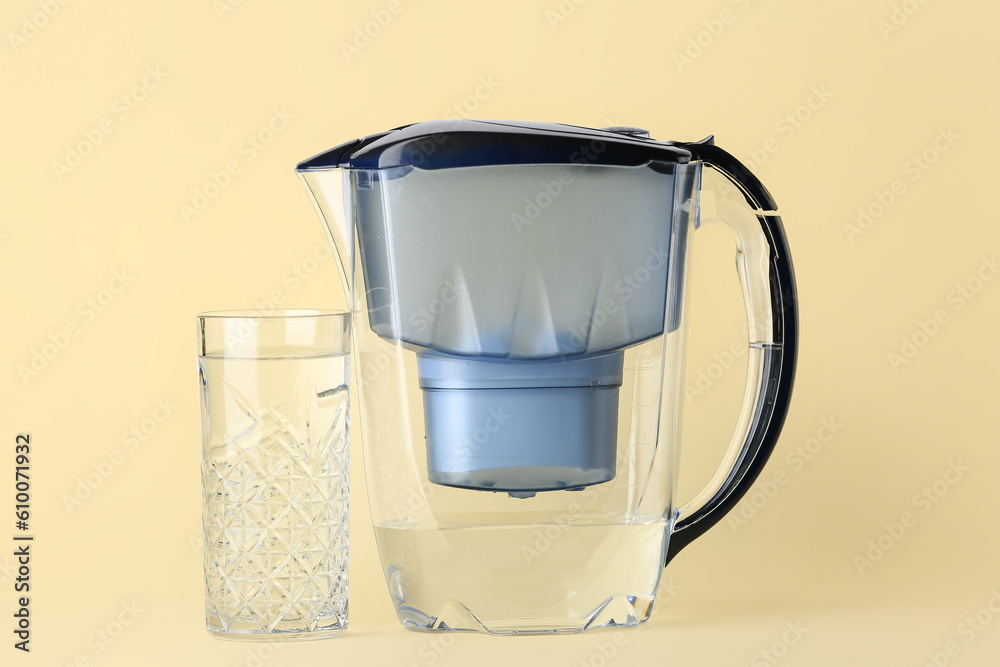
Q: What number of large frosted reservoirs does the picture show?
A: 1